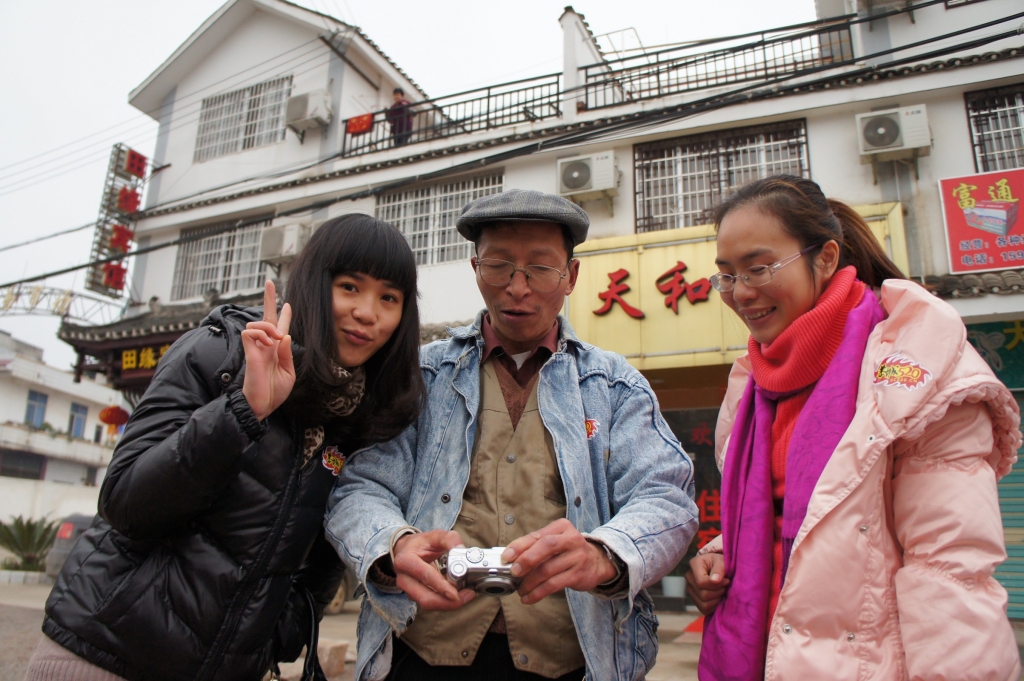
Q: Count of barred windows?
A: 5